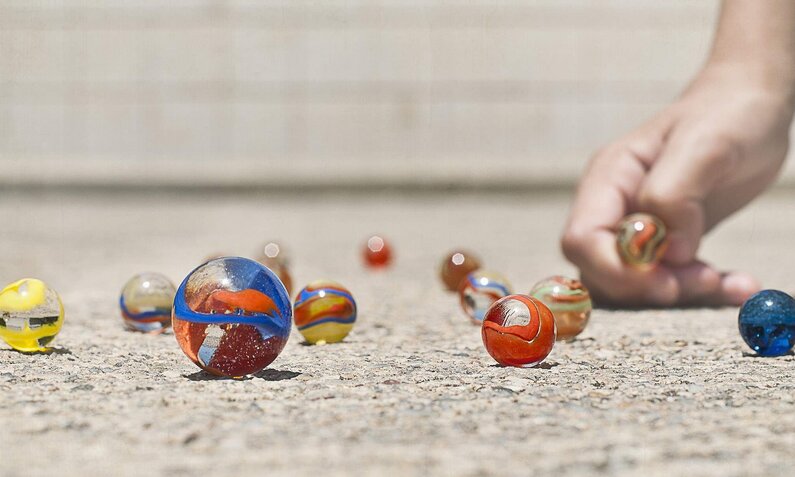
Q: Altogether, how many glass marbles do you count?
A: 12